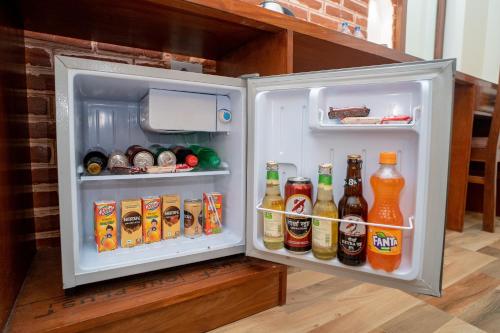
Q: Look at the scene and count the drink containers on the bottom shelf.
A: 6